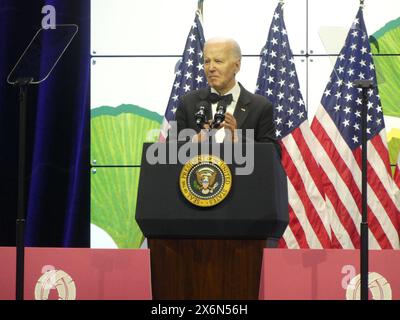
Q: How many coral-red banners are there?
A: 2